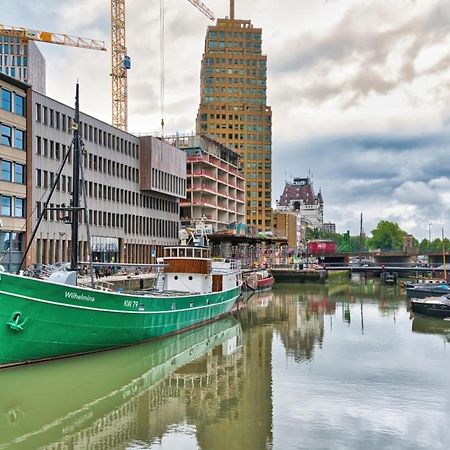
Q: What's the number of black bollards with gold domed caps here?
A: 0